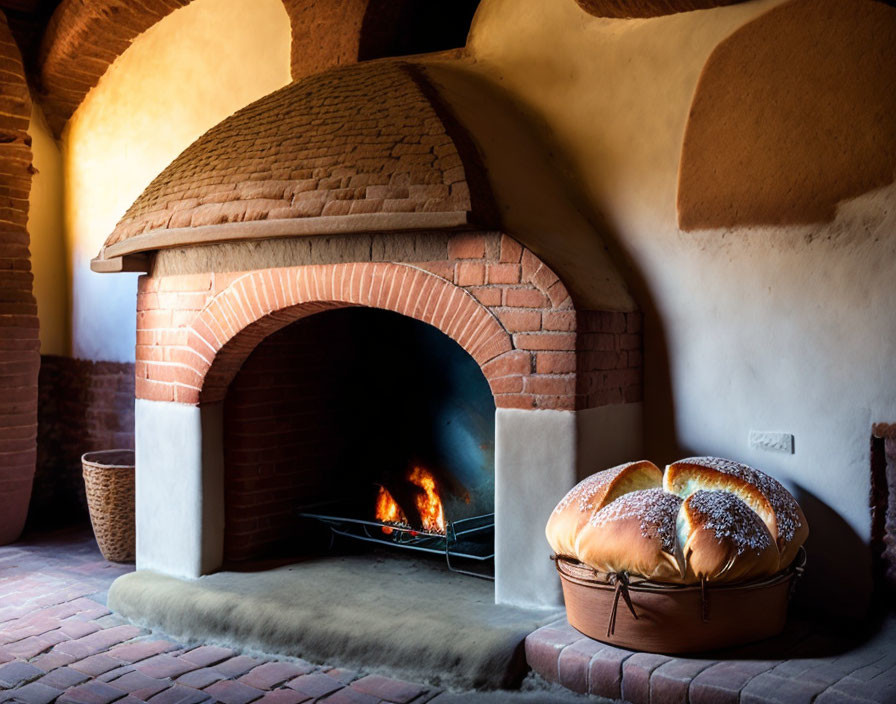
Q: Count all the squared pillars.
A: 2